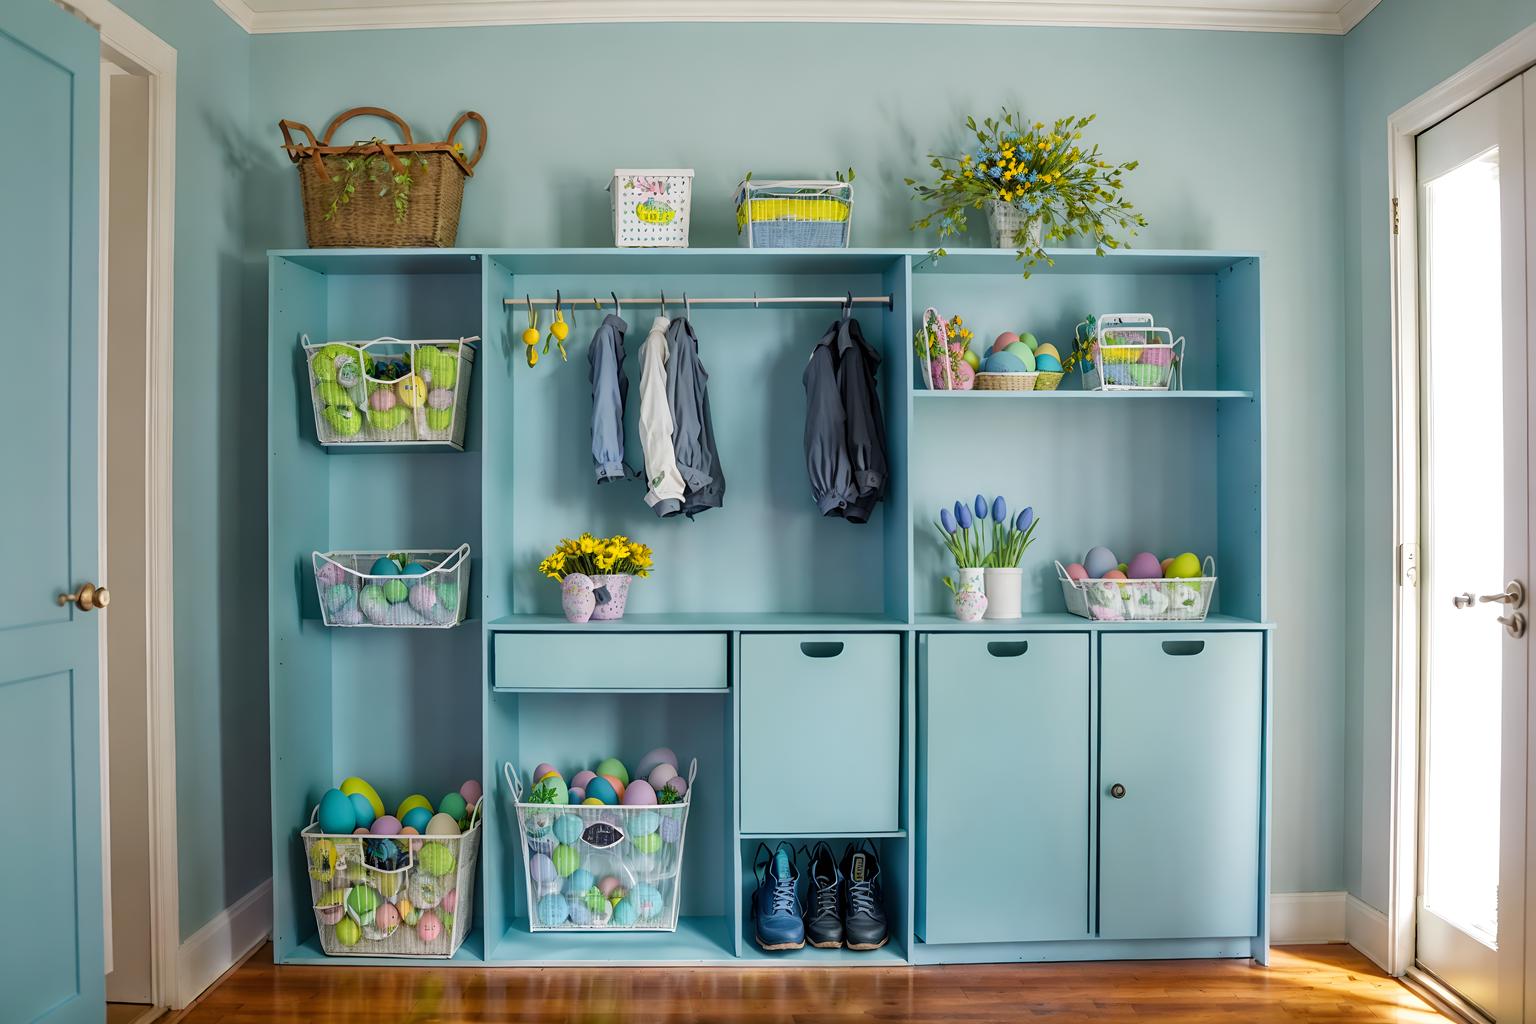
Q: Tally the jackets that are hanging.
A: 5